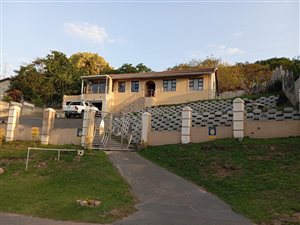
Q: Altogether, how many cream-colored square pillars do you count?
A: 6